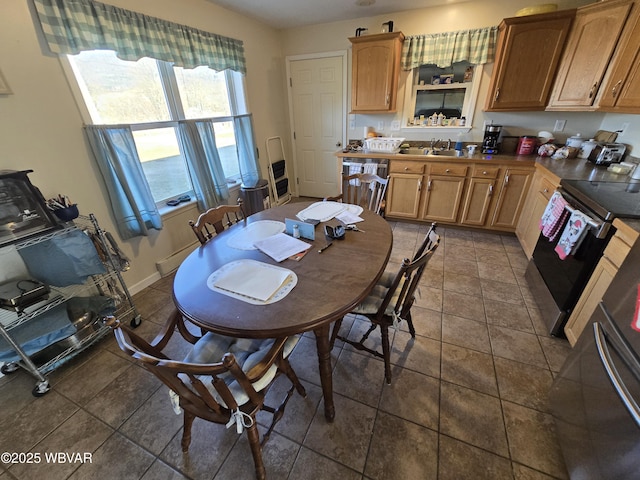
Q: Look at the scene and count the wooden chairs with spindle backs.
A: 4